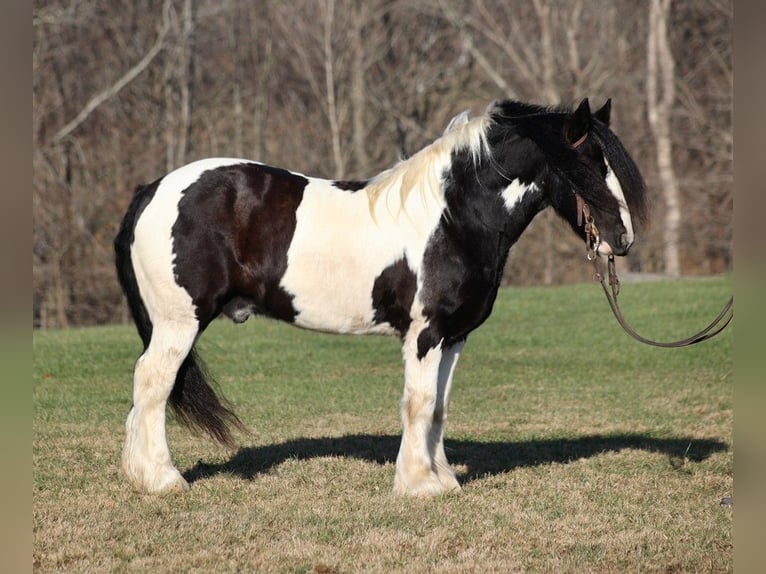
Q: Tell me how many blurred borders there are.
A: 2